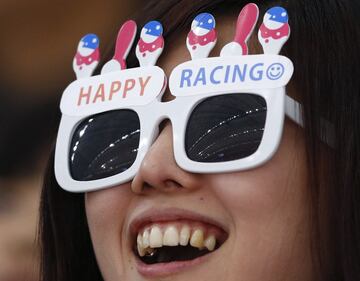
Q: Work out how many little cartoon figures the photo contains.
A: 4